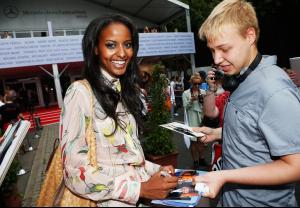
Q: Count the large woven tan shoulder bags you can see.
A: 1